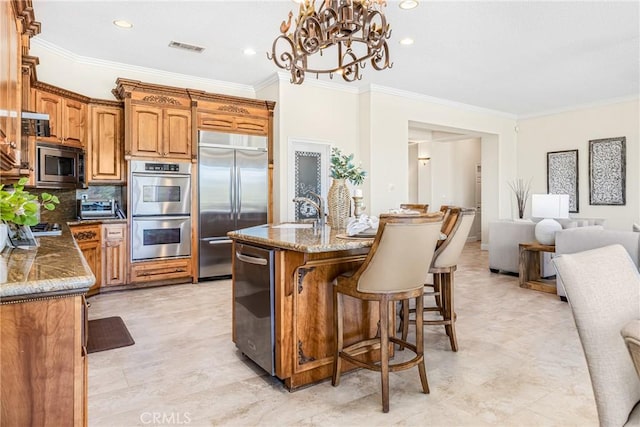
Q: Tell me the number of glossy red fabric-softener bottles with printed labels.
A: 0